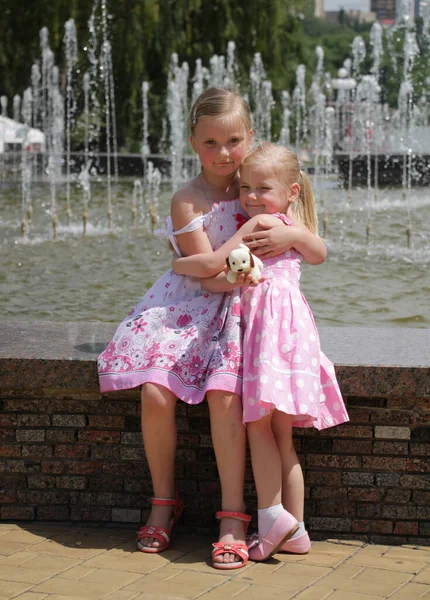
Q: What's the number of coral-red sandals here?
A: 2